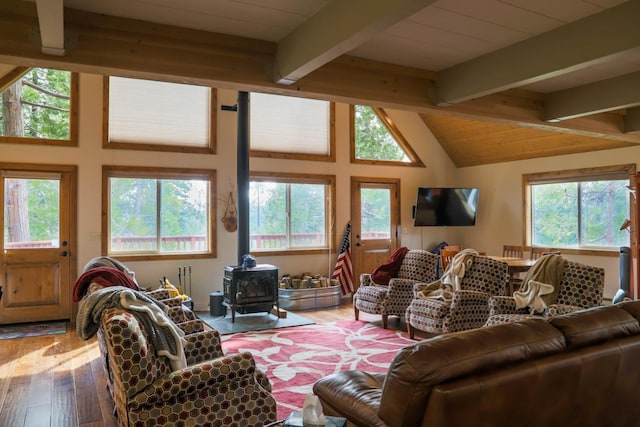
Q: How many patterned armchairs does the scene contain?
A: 6